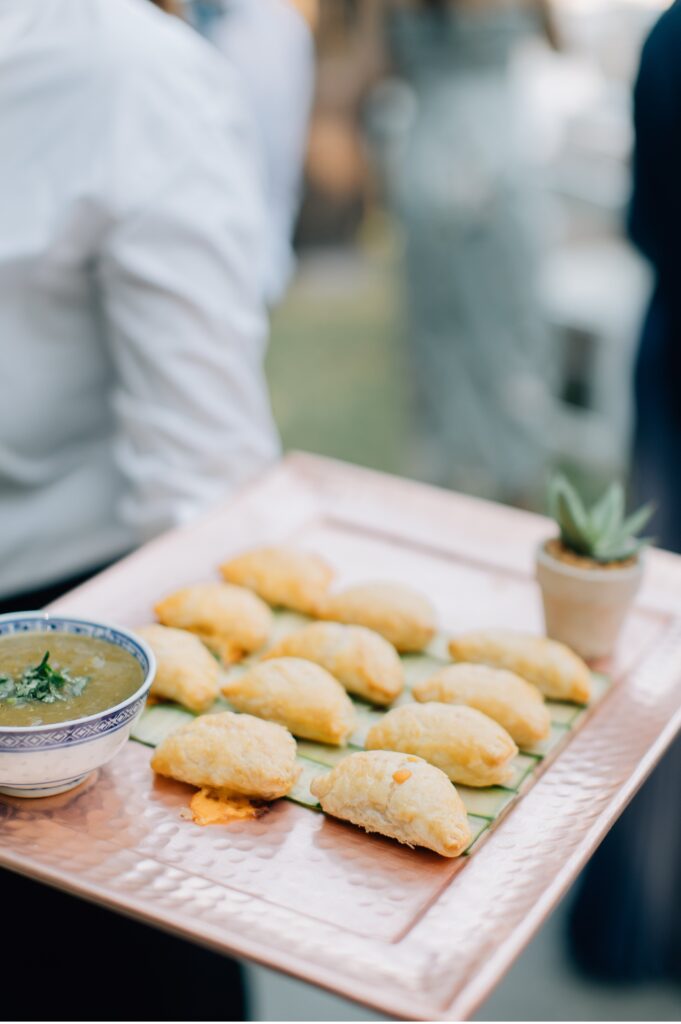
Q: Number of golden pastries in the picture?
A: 11